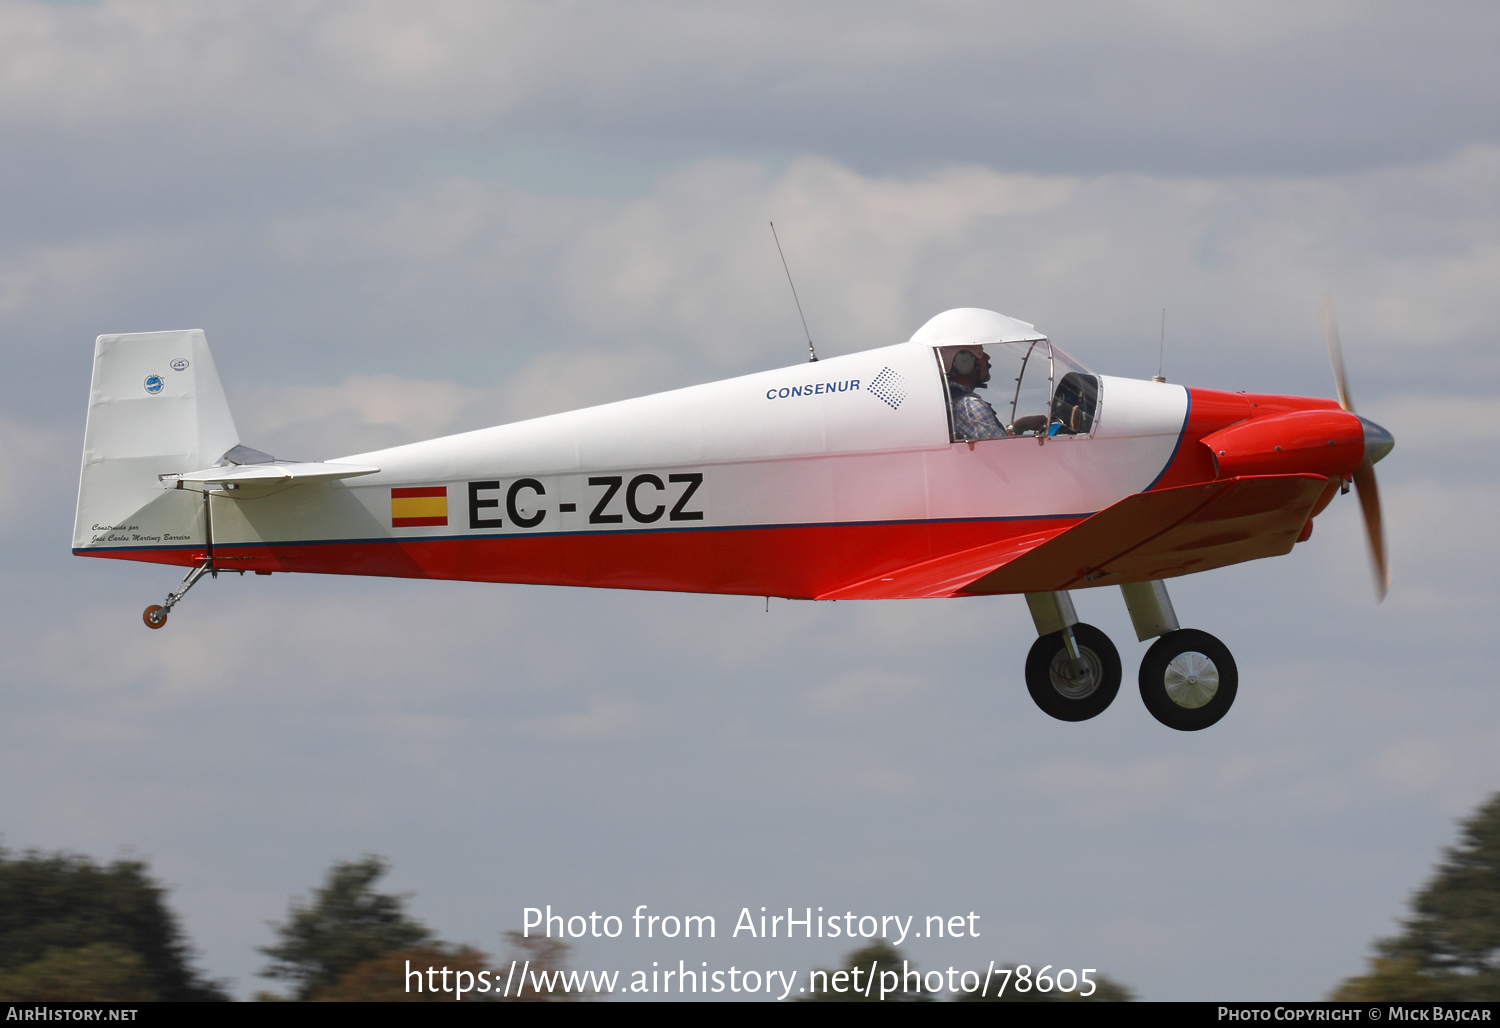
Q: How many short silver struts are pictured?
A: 2